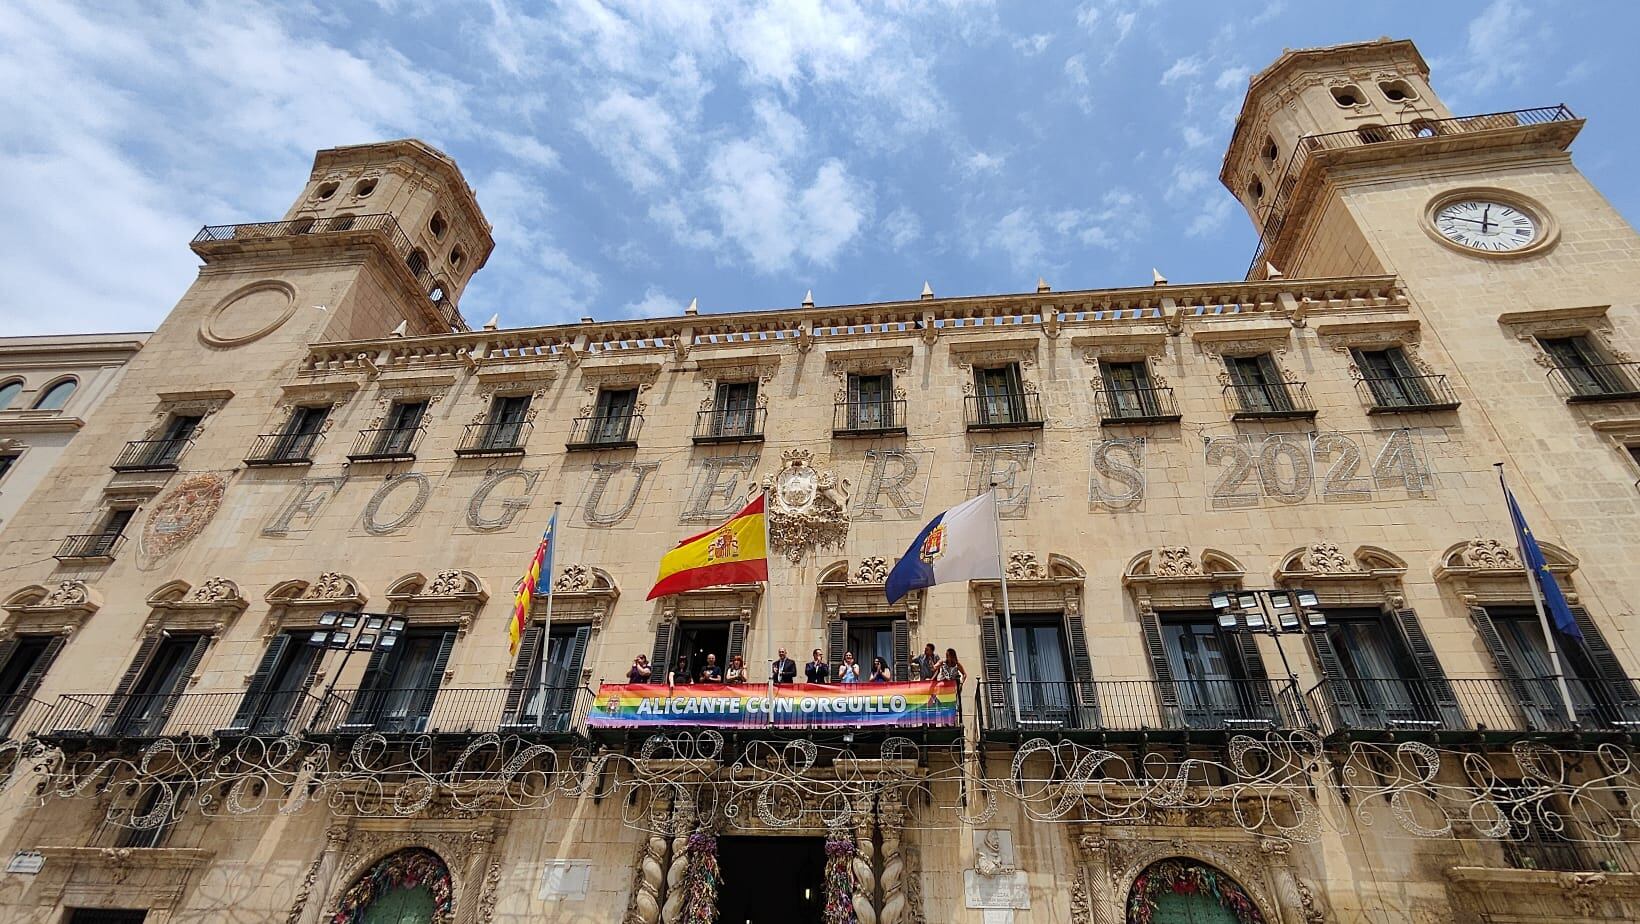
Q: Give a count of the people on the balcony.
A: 10